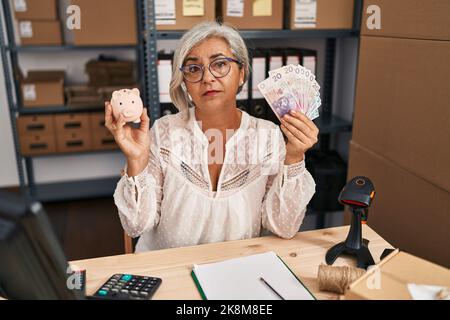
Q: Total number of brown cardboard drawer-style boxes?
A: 6